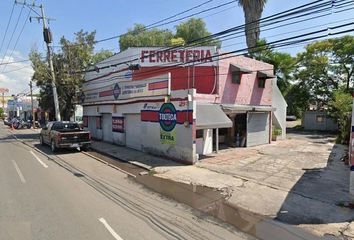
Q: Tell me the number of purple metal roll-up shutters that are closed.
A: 0